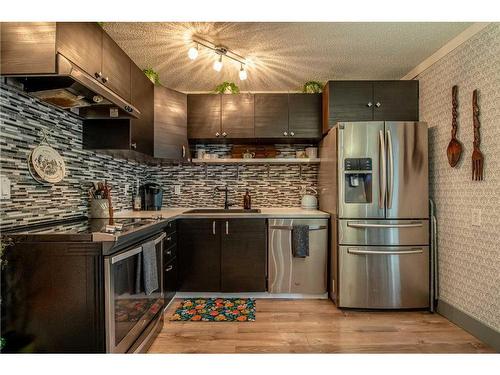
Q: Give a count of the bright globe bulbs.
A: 3